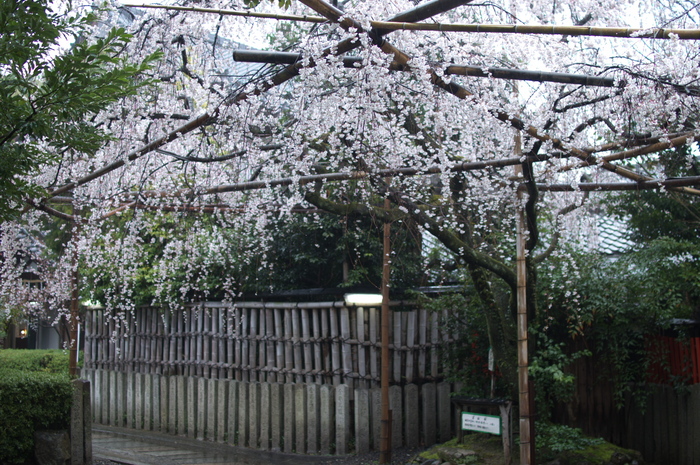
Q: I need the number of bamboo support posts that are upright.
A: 3